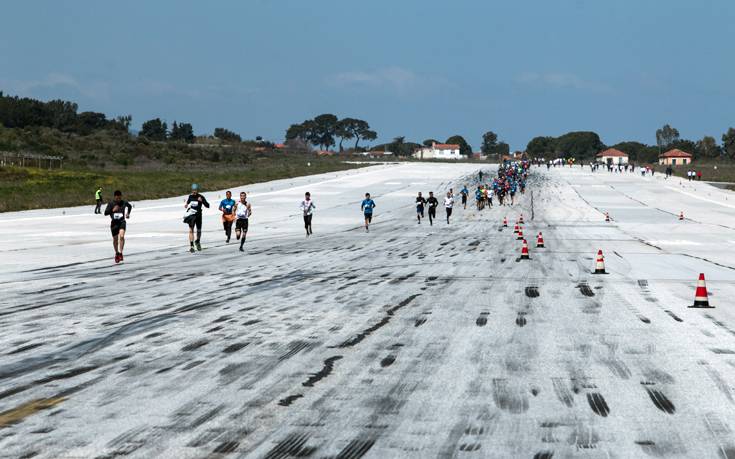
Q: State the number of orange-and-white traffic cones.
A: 10